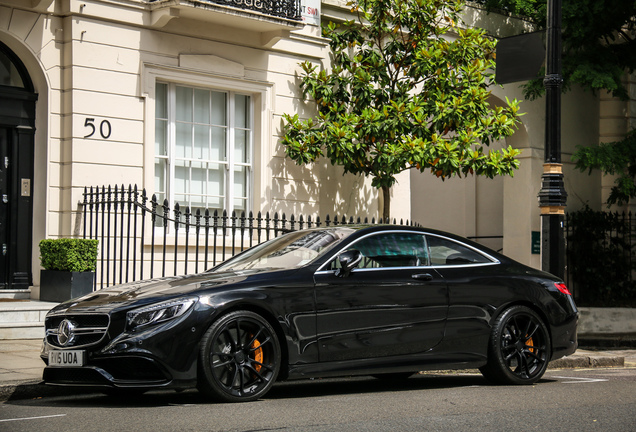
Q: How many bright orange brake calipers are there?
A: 2